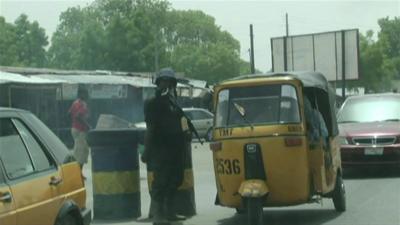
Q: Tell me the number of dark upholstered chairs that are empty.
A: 0